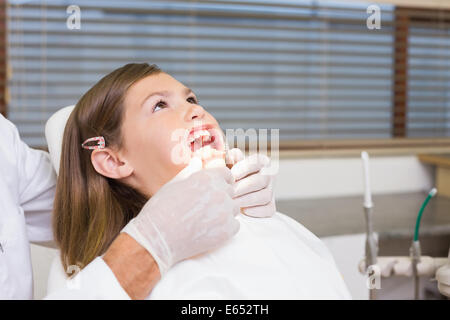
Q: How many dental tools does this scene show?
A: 2